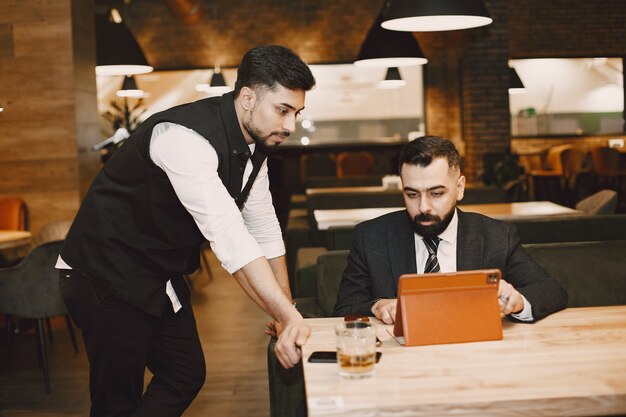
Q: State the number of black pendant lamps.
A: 7